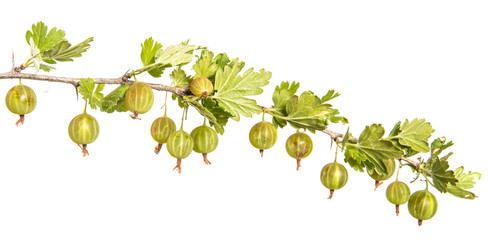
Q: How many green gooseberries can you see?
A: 13